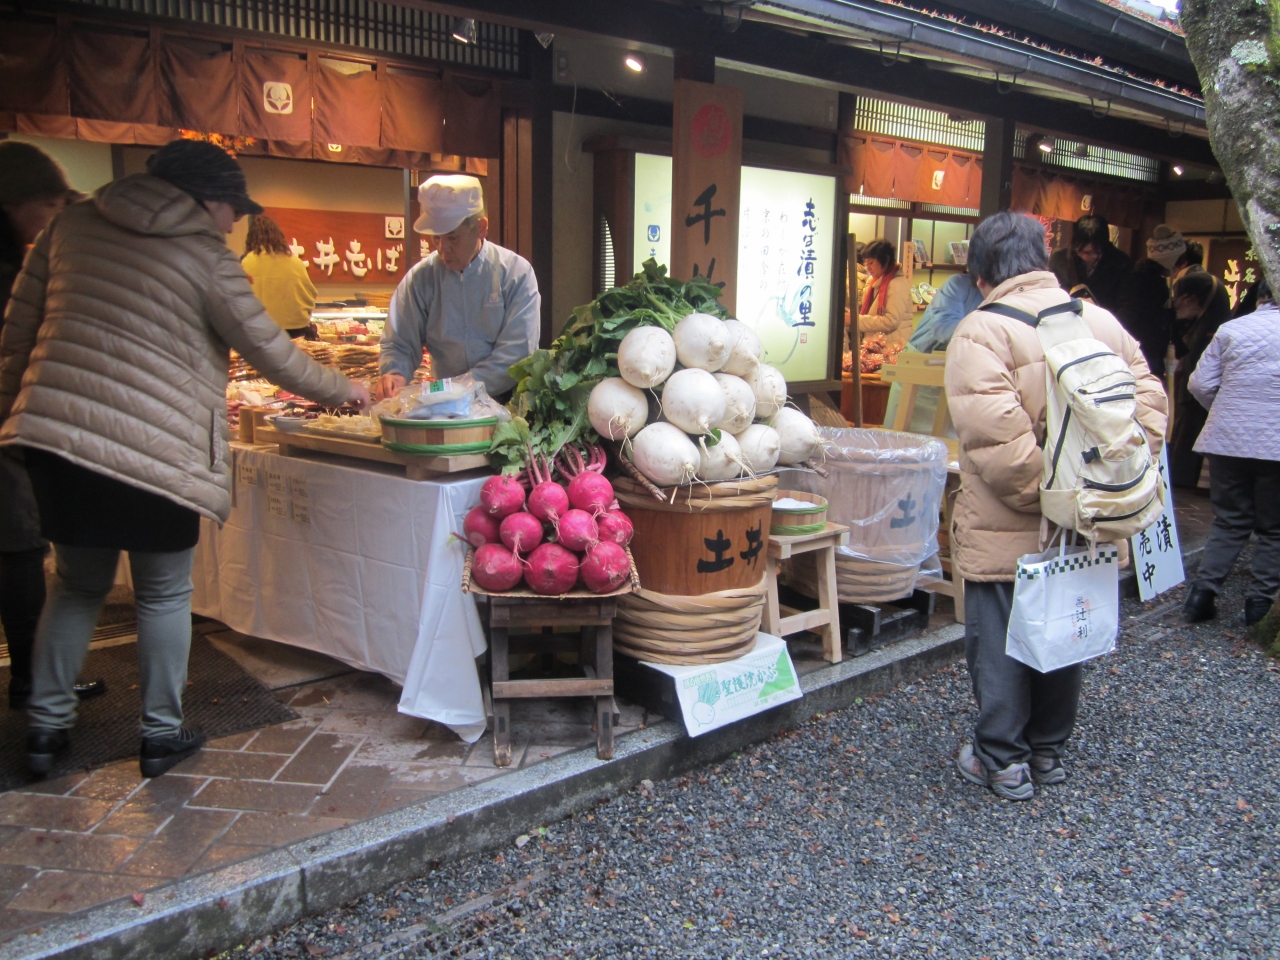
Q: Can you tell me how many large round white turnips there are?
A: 11